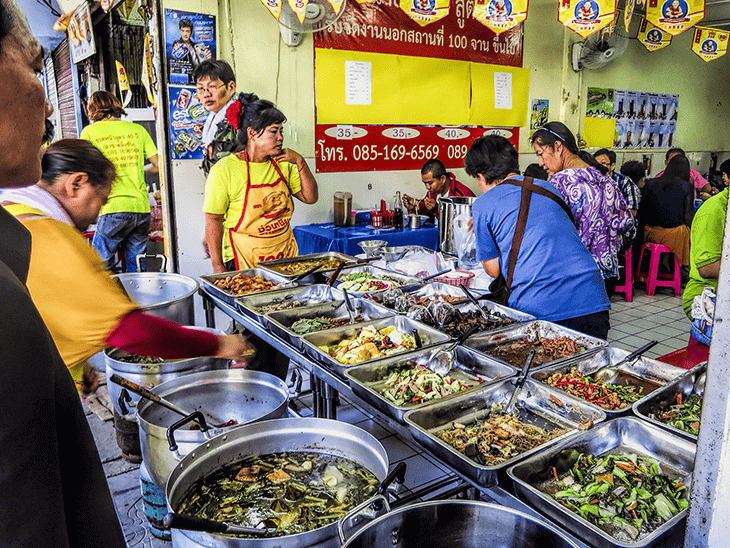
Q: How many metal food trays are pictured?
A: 14